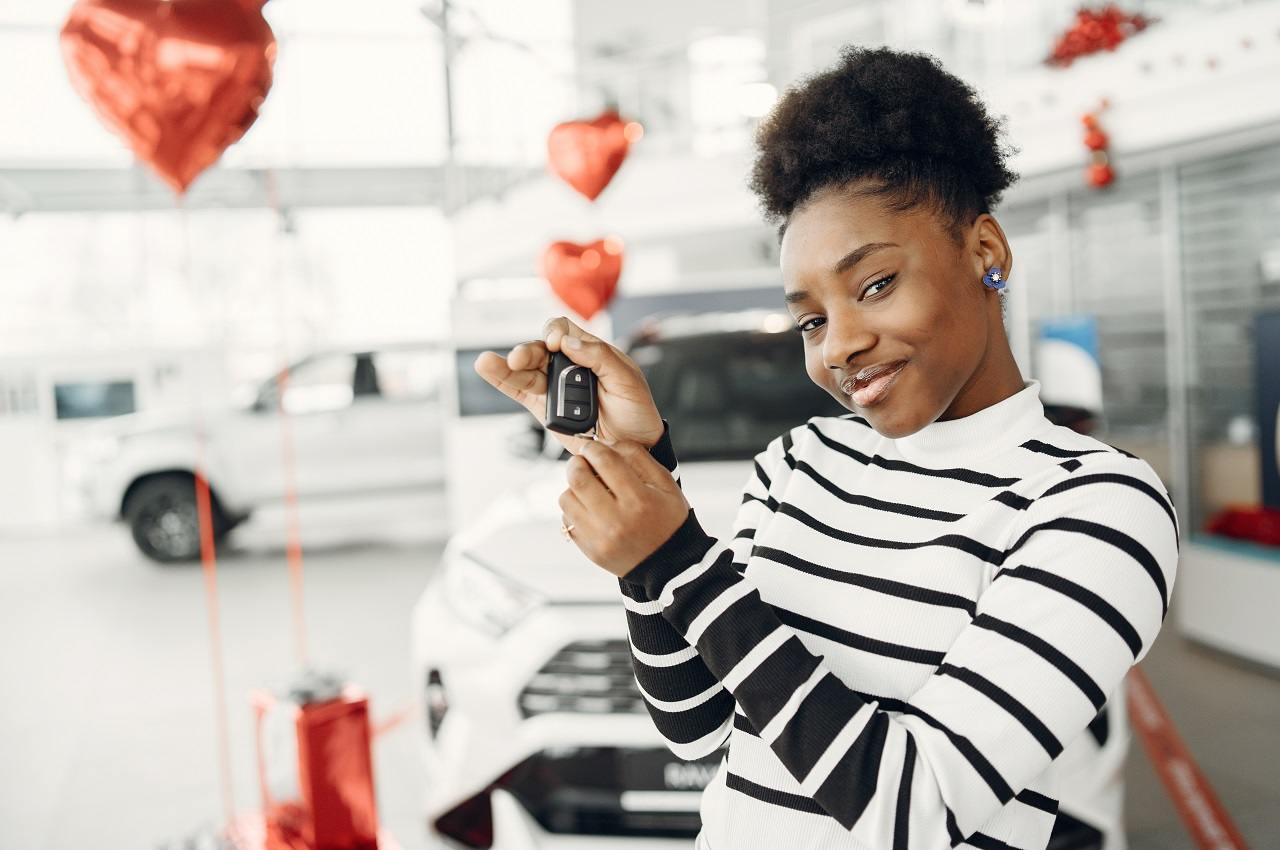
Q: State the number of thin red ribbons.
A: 2